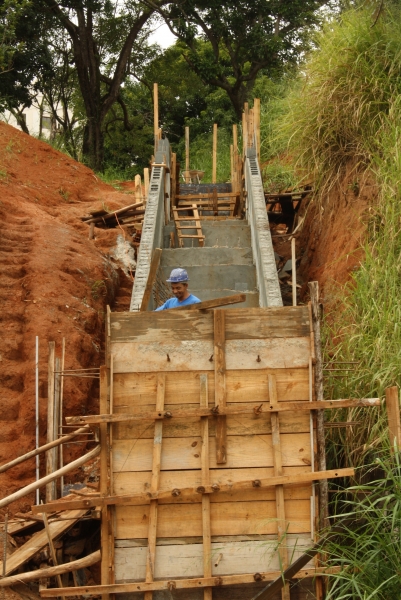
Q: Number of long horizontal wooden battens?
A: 3